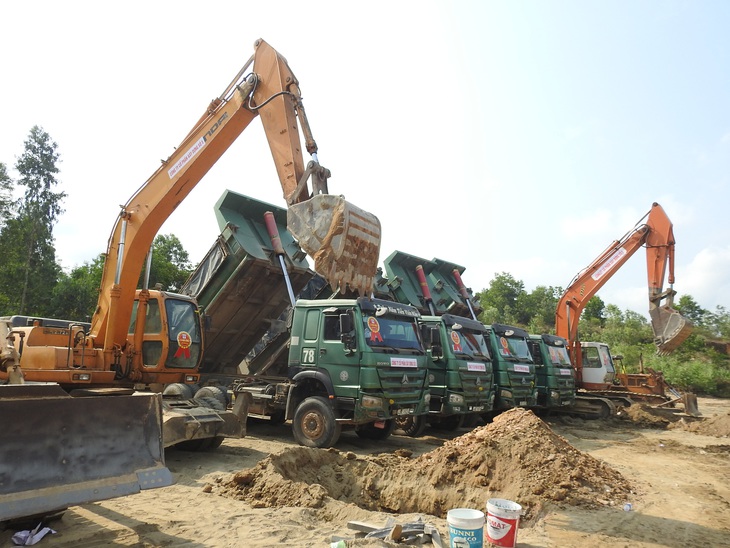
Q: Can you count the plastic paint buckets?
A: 2